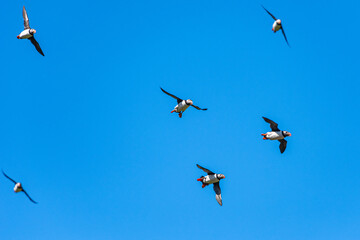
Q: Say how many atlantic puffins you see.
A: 6